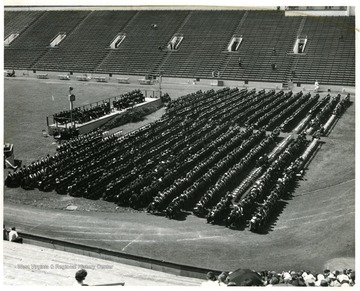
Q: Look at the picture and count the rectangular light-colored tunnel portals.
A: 6